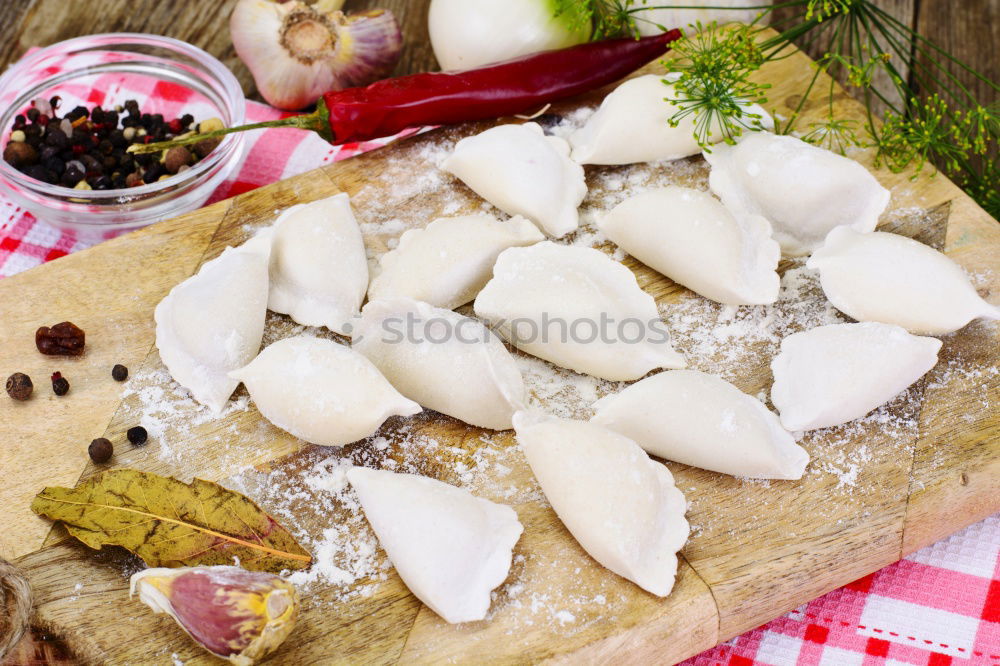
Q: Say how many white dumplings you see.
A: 15